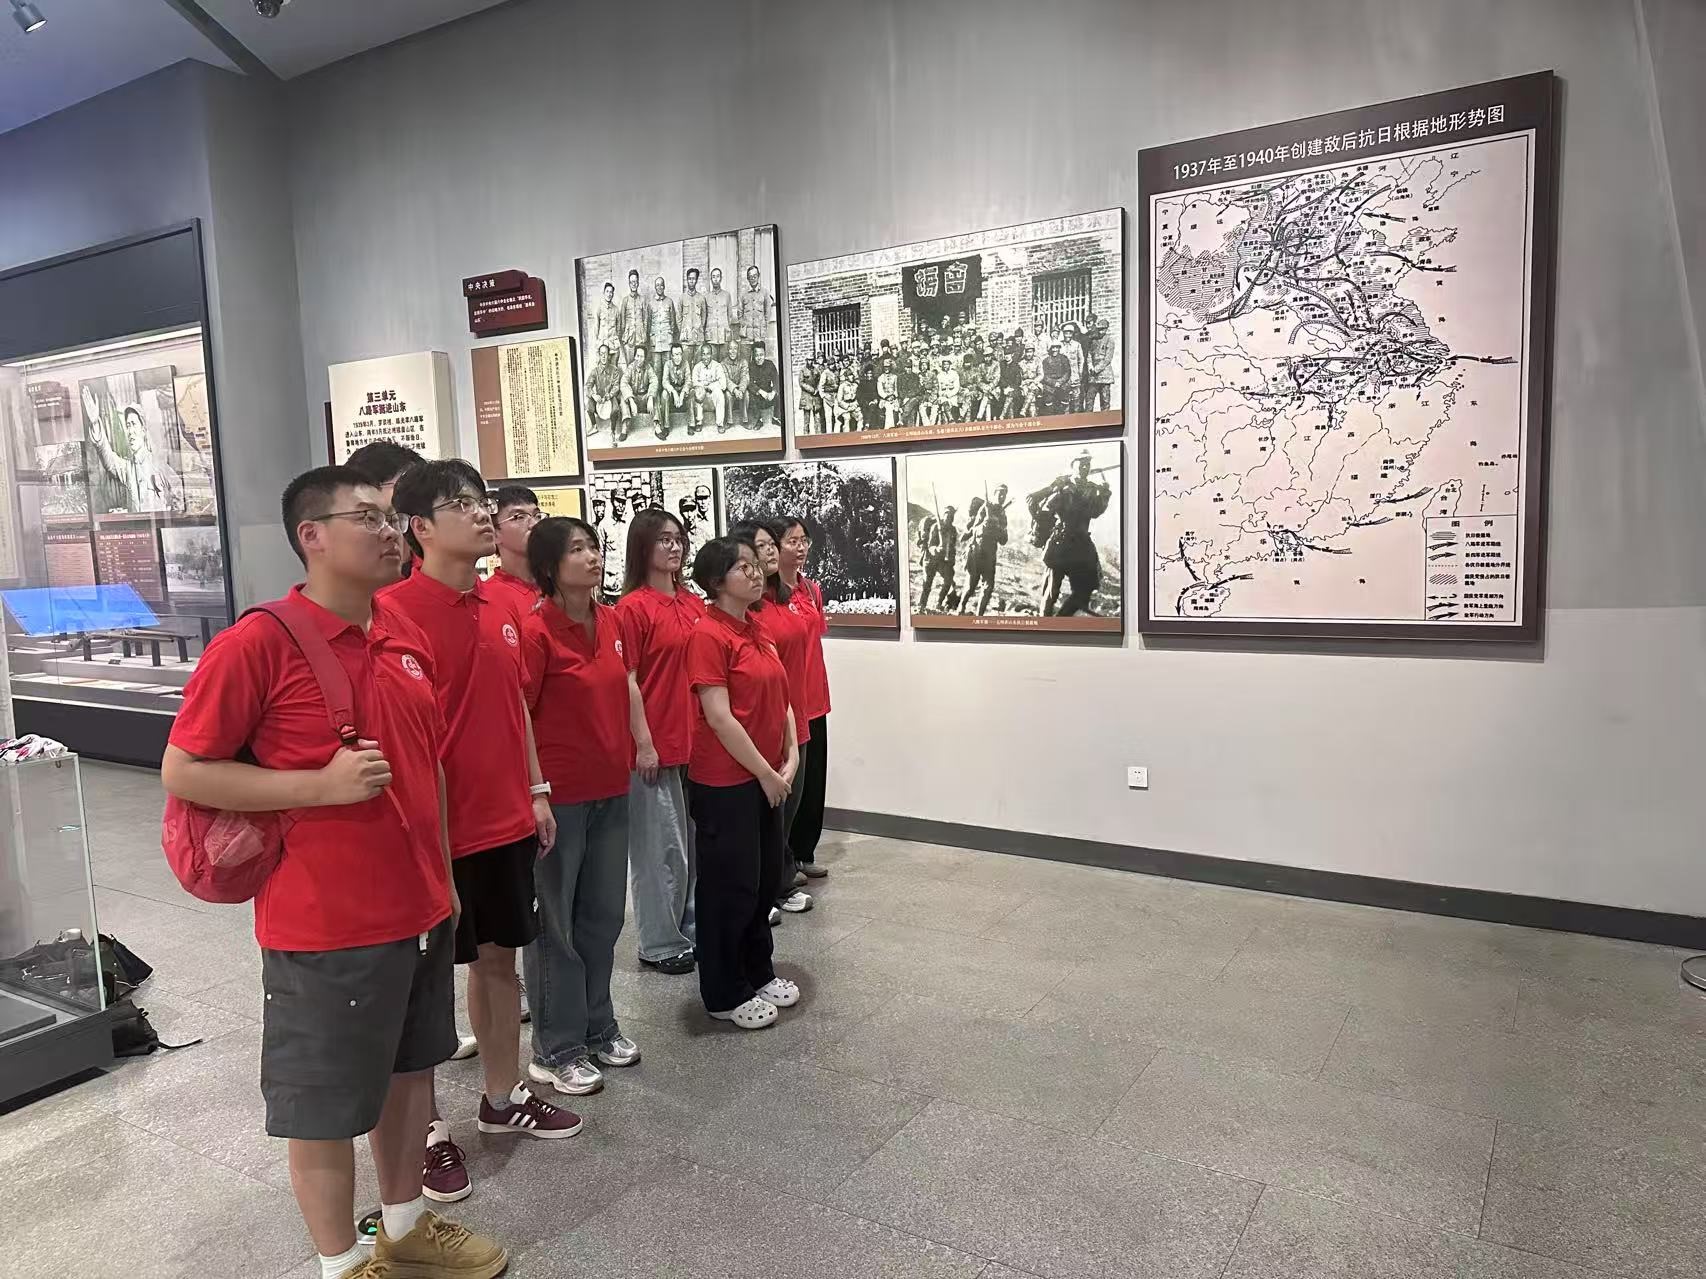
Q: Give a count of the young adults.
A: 9